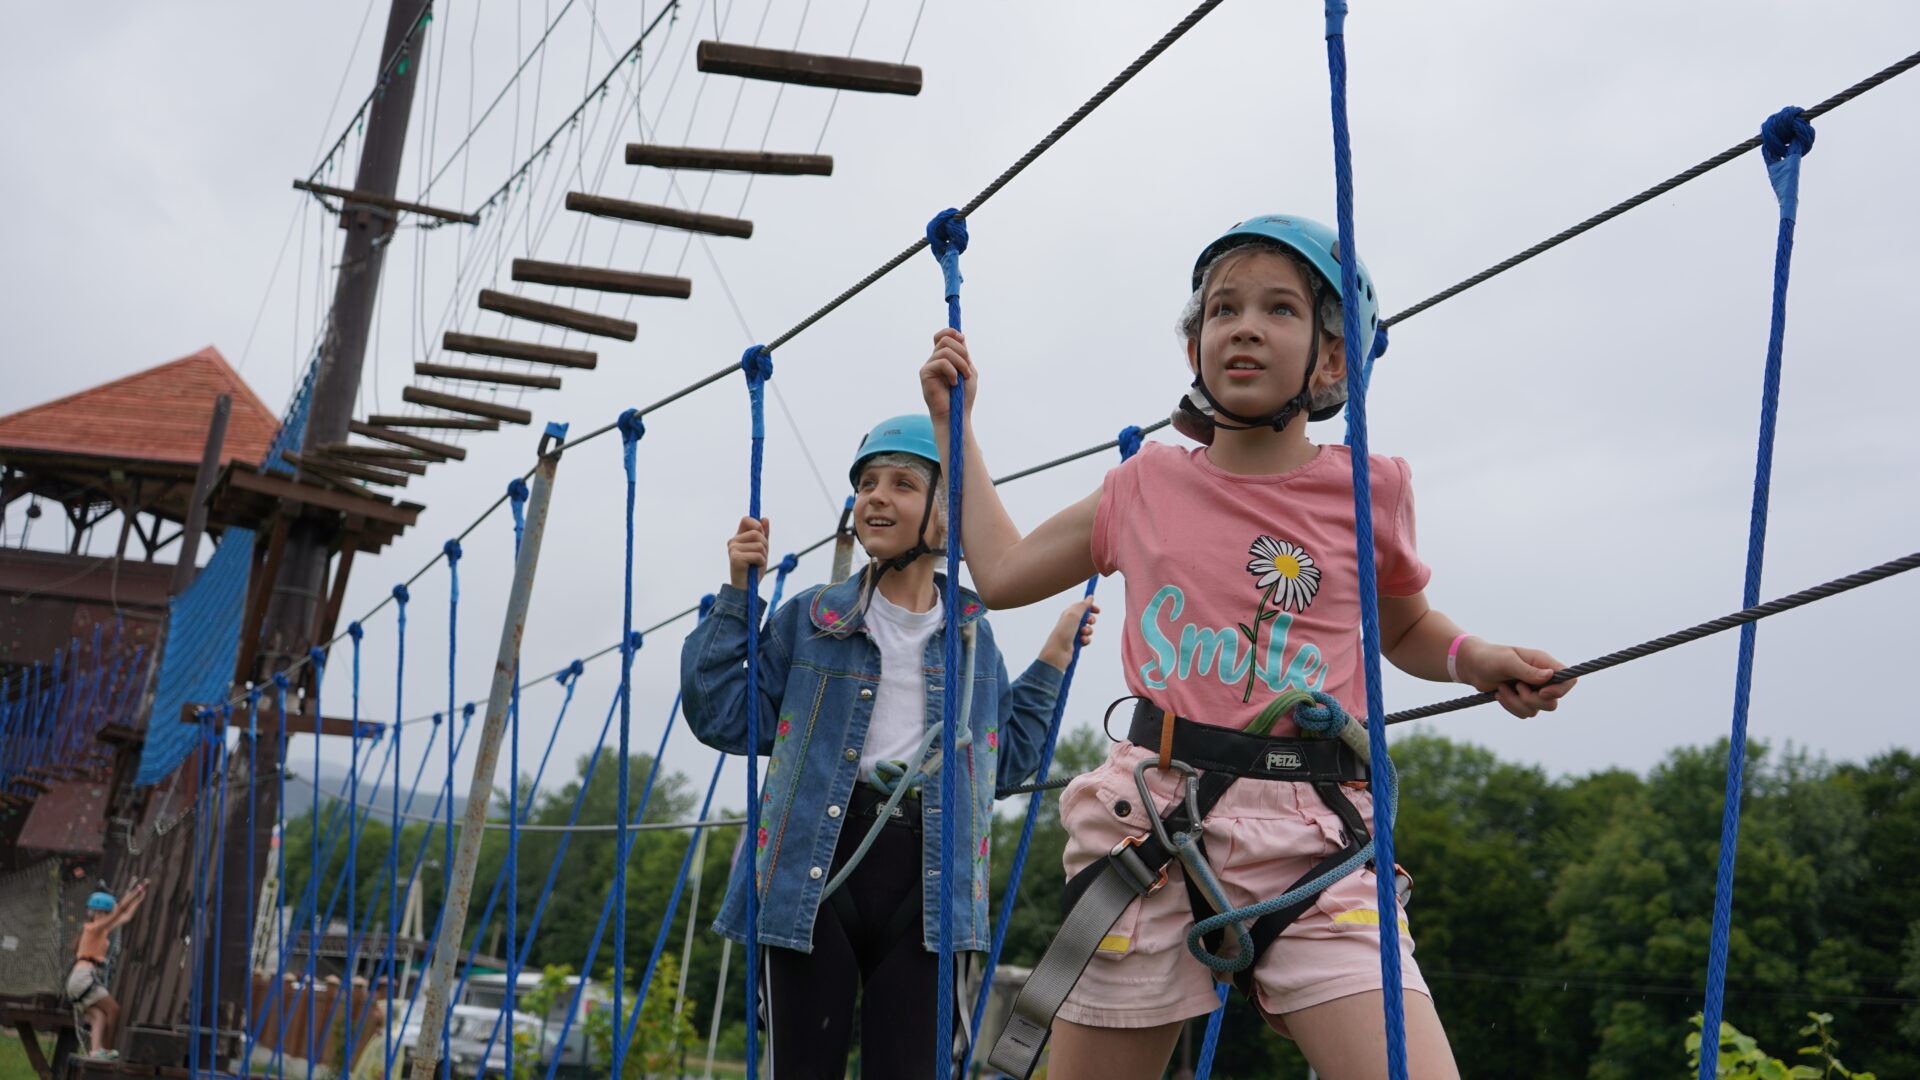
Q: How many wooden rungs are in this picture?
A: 14